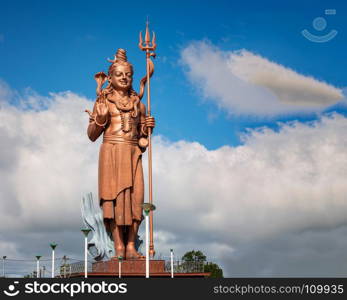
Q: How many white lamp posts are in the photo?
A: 7